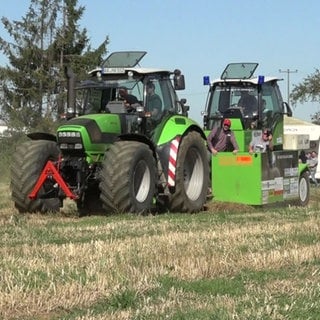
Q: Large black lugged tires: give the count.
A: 3